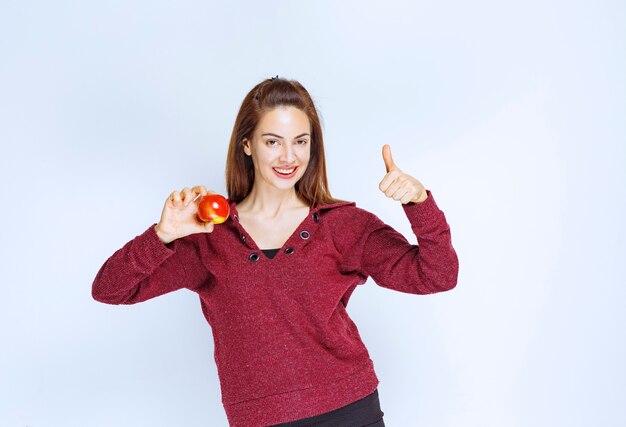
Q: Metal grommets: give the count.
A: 6